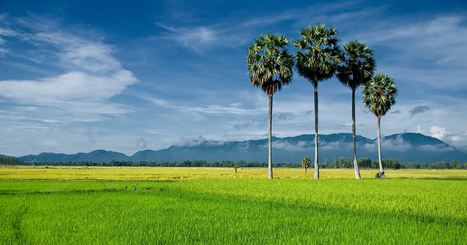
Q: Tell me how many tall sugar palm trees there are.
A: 4